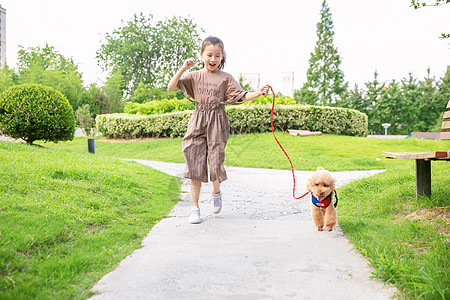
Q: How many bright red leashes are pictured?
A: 1